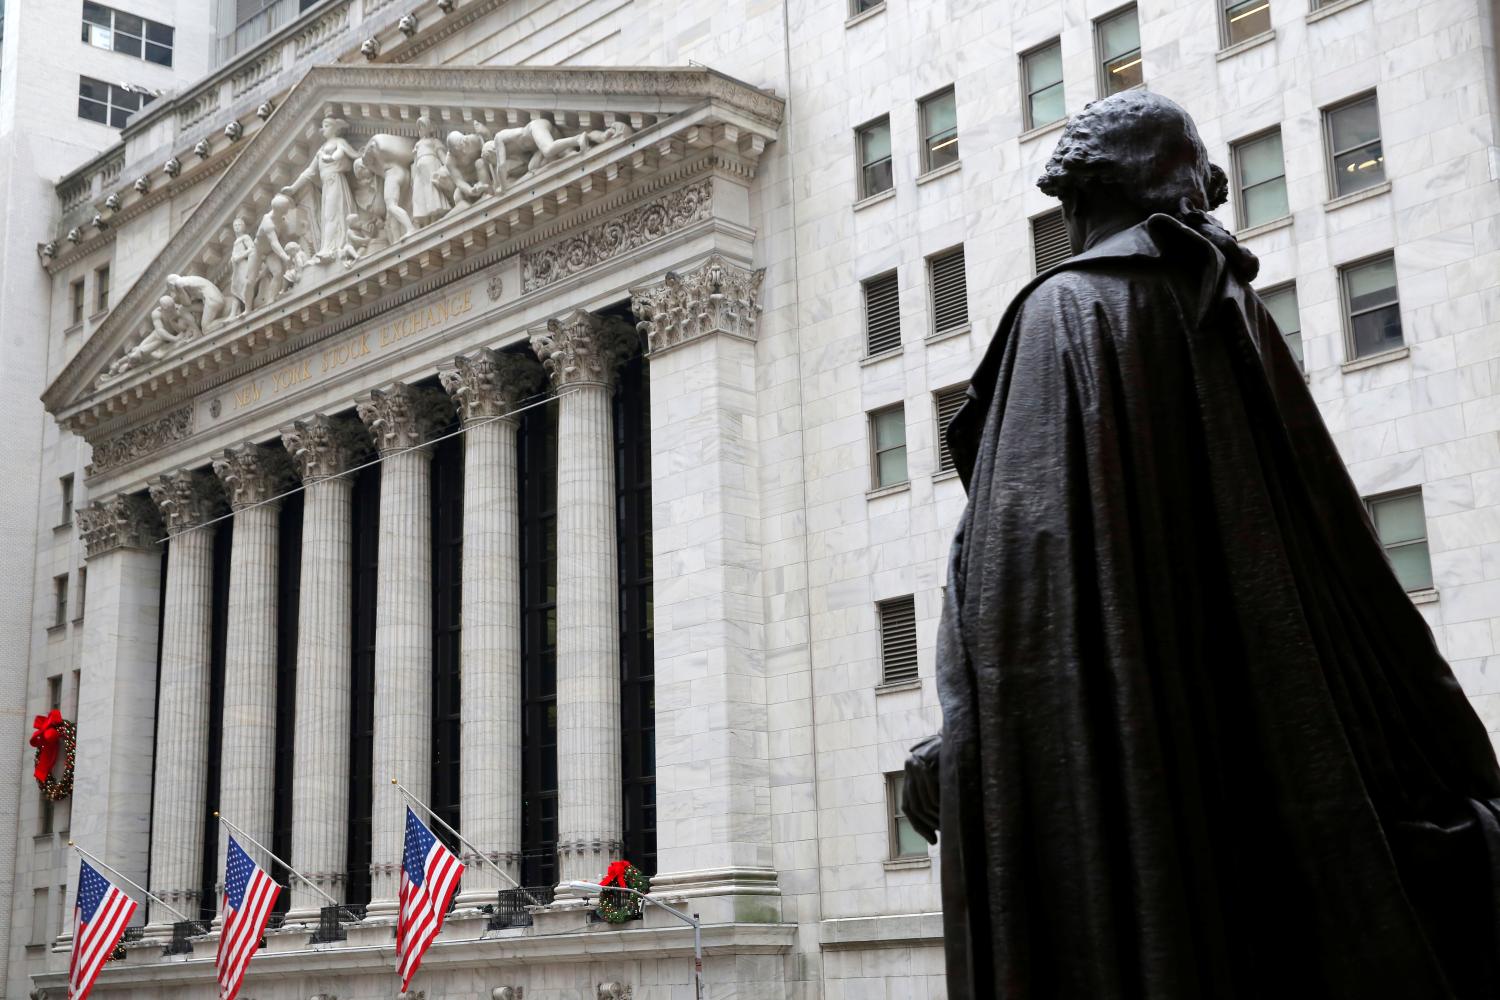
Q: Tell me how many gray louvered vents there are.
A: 5